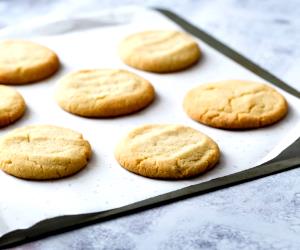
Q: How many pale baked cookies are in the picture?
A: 7